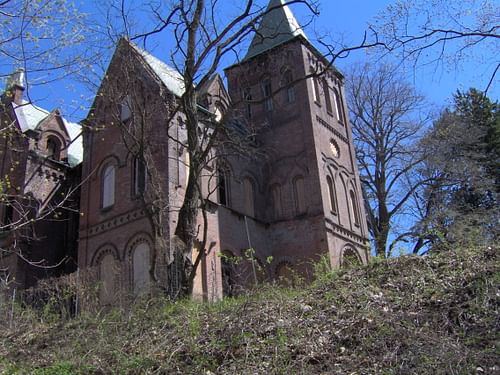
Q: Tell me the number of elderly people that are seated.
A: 0